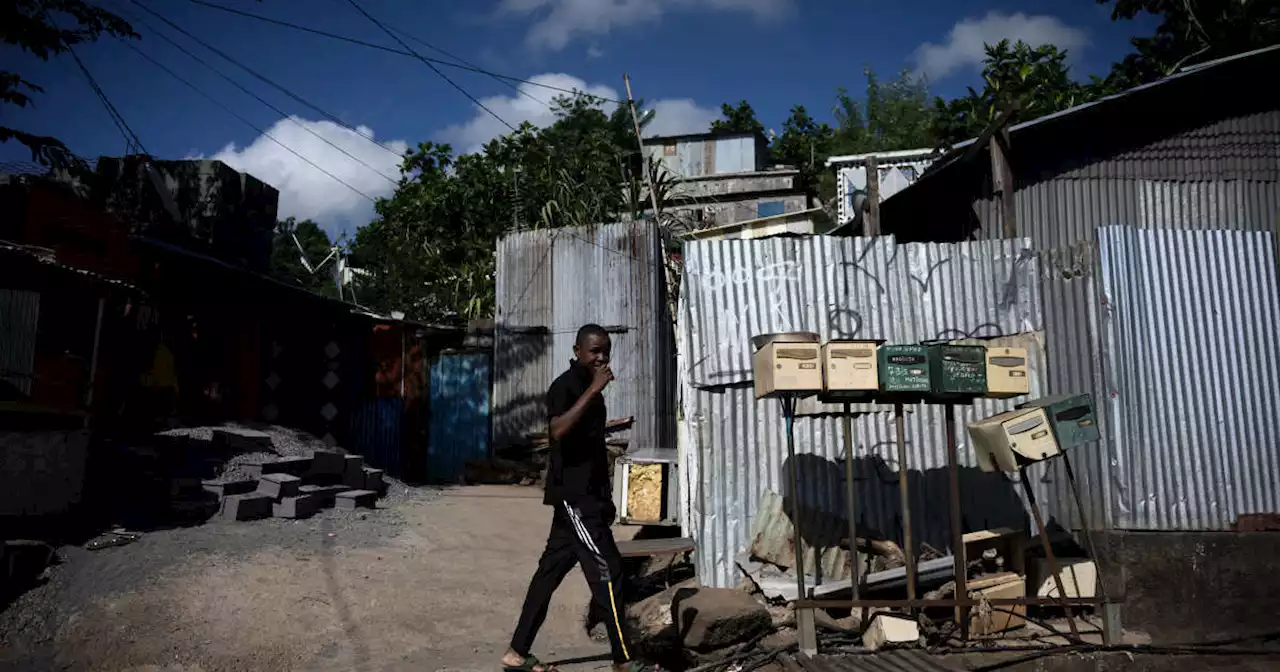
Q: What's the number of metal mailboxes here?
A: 7